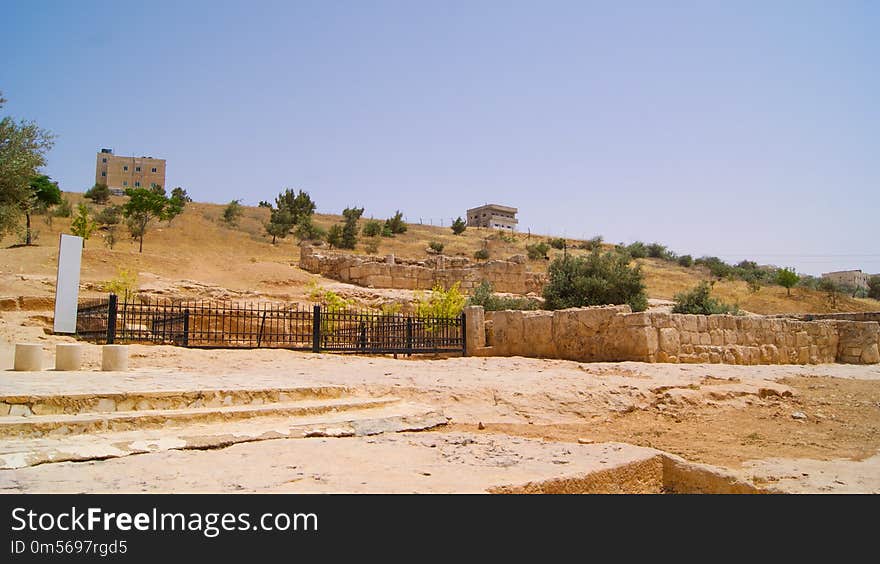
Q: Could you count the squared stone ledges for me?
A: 3